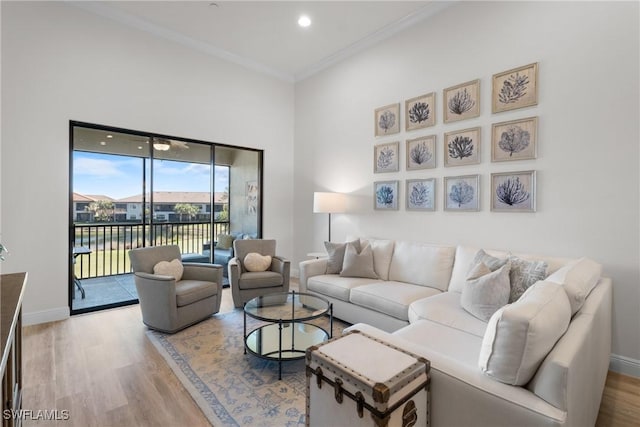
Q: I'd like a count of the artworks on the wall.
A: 12